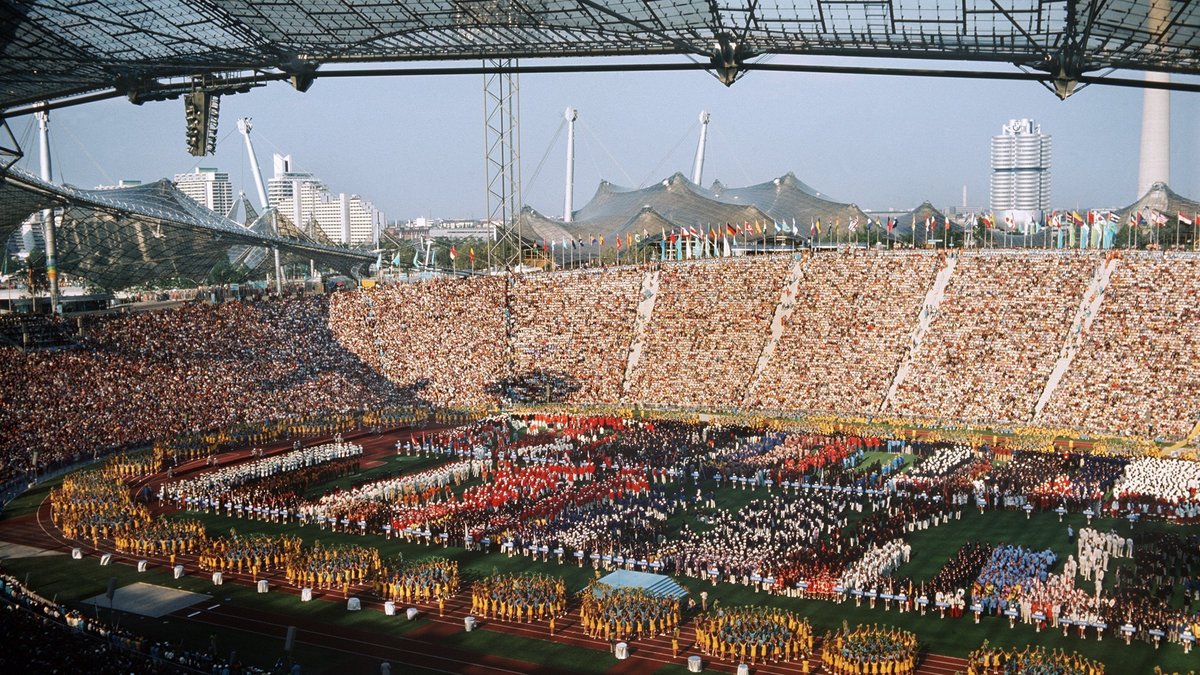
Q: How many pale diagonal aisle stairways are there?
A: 4